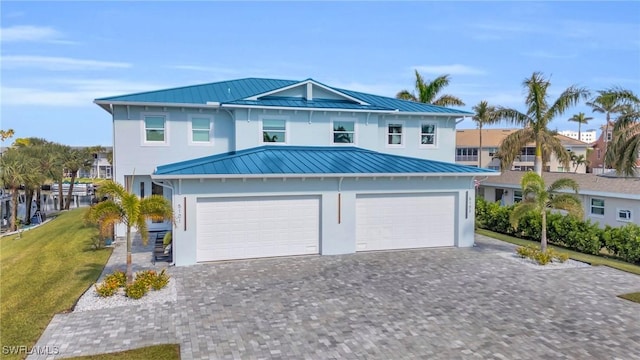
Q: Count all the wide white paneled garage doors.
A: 2